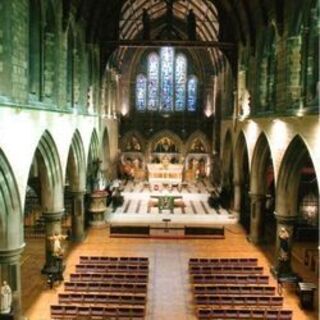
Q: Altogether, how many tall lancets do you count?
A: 5